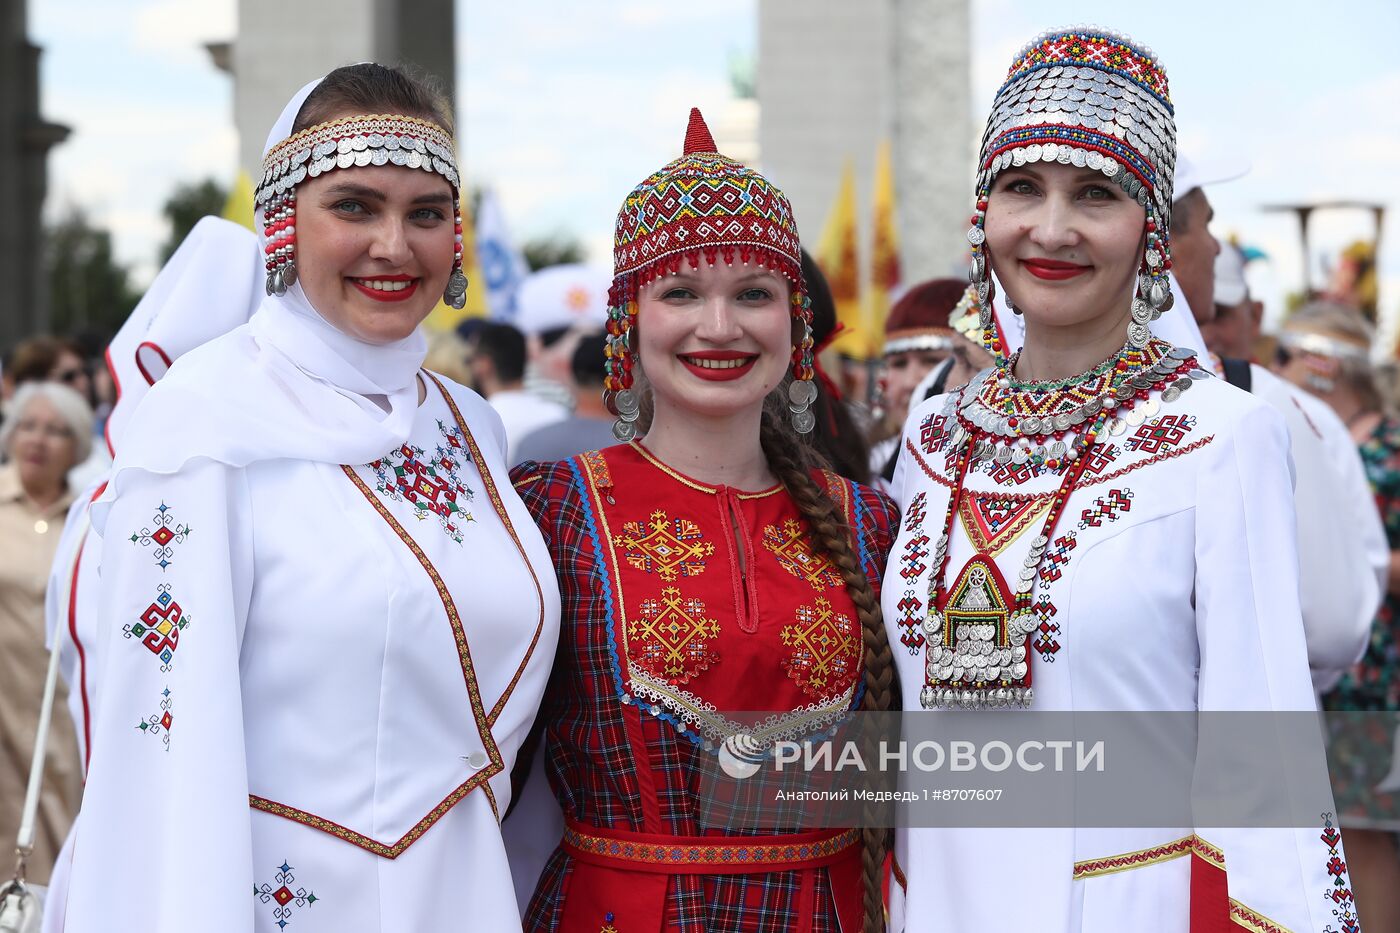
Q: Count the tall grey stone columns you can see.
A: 3